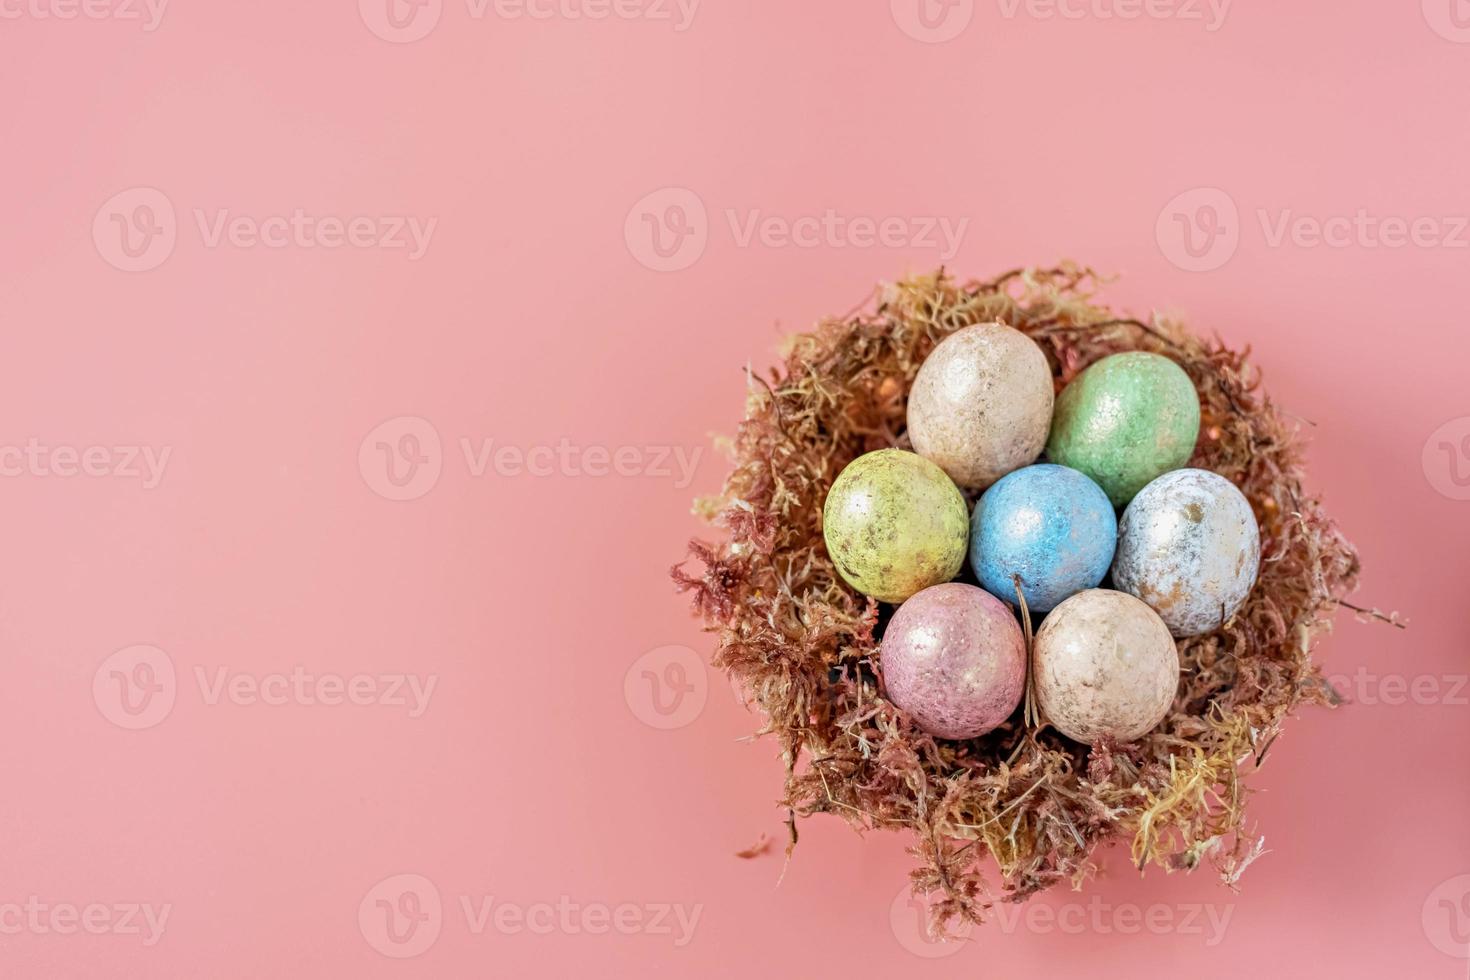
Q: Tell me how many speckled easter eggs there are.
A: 7